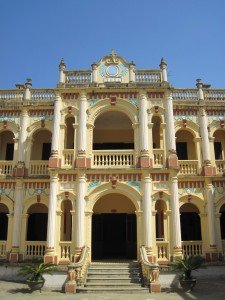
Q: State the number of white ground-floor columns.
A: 6